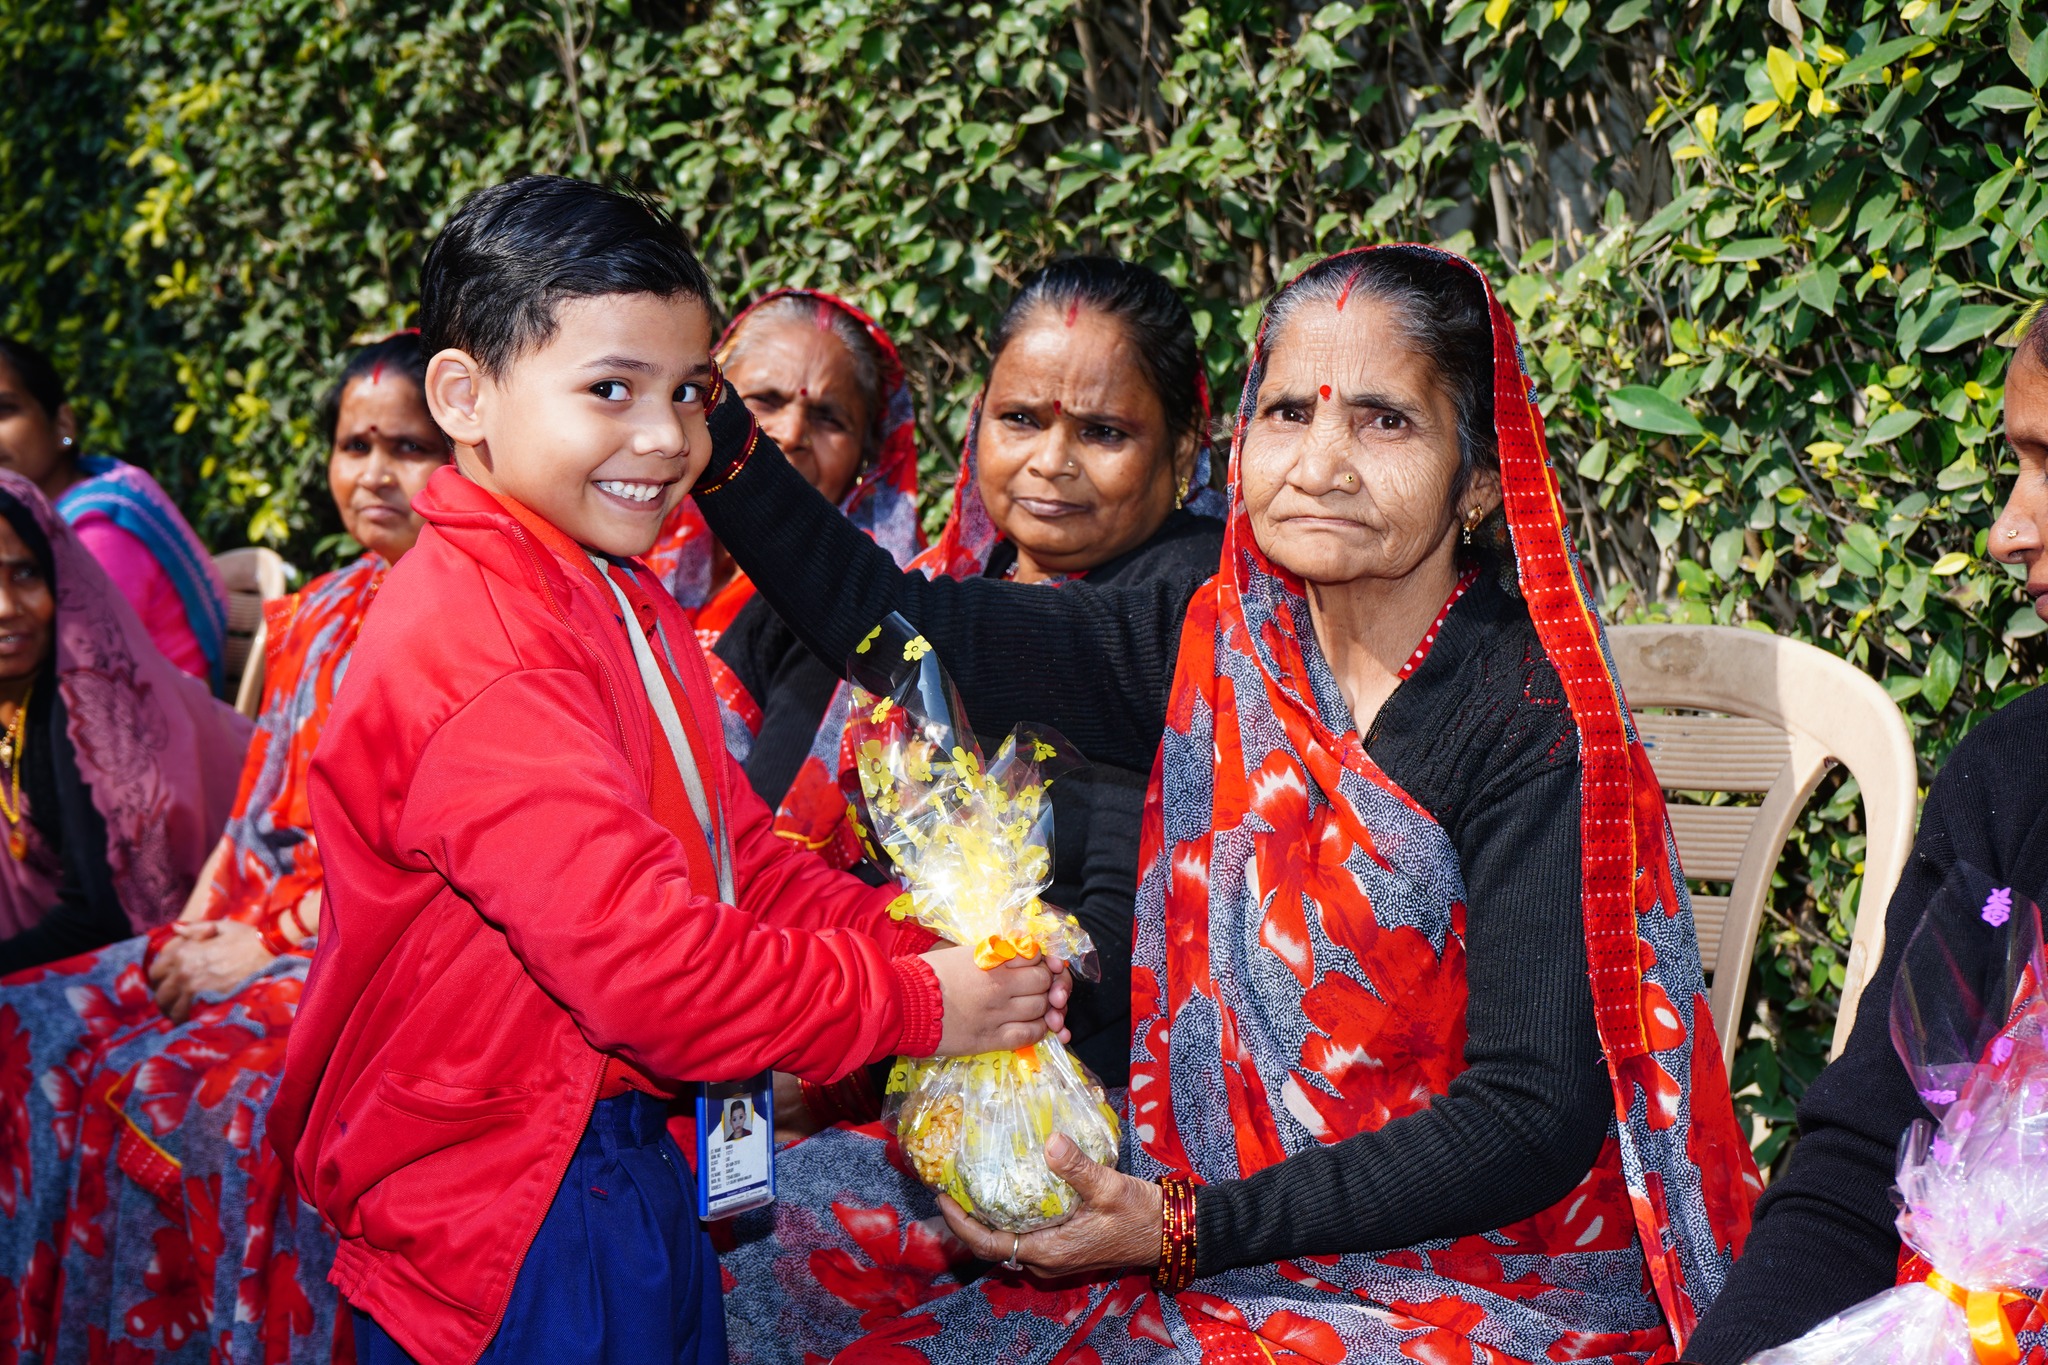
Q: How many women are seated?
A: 7